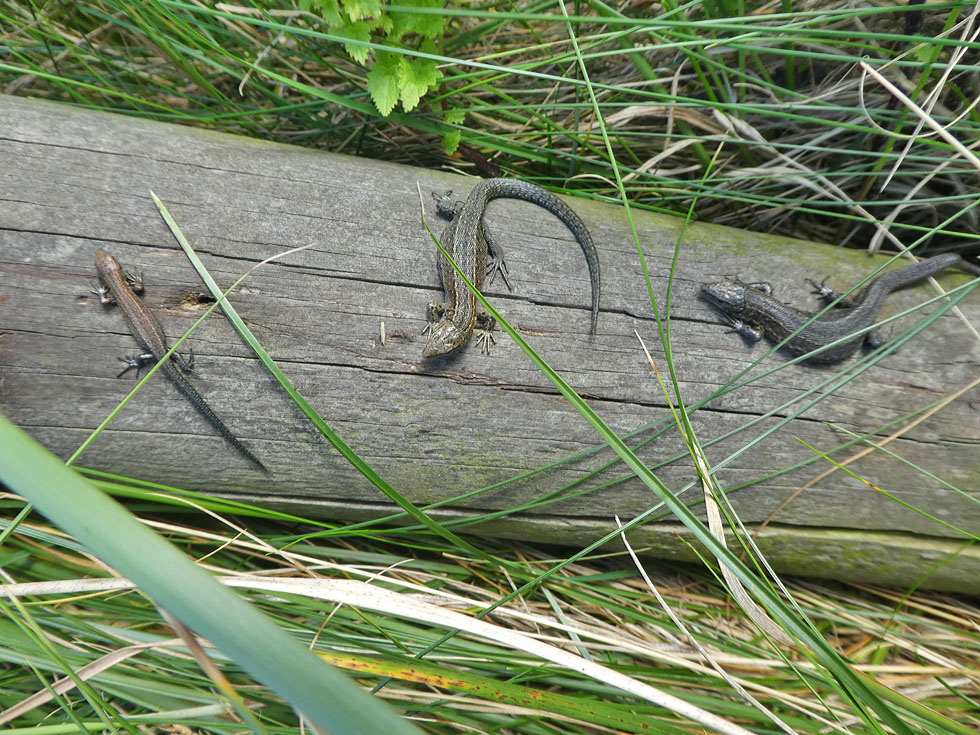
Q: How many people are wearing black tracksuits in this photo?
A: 0